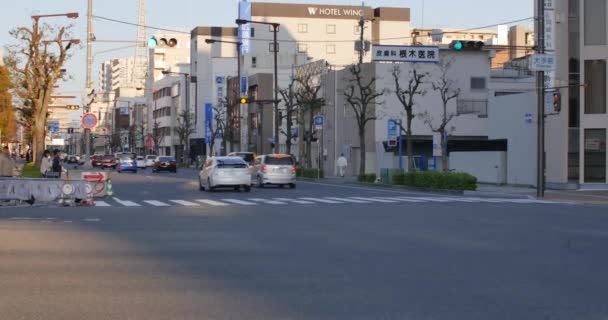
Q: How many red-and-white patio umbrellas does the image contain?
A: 0